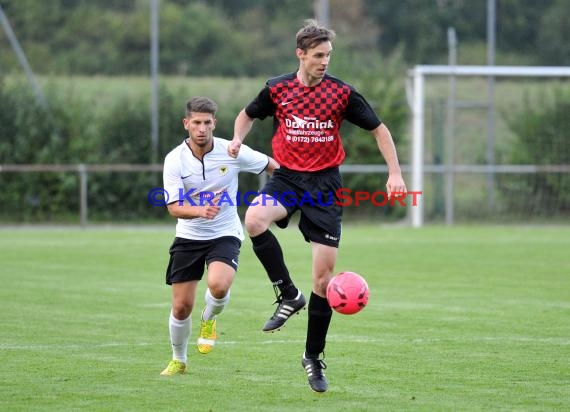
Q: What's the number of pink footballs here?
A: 1